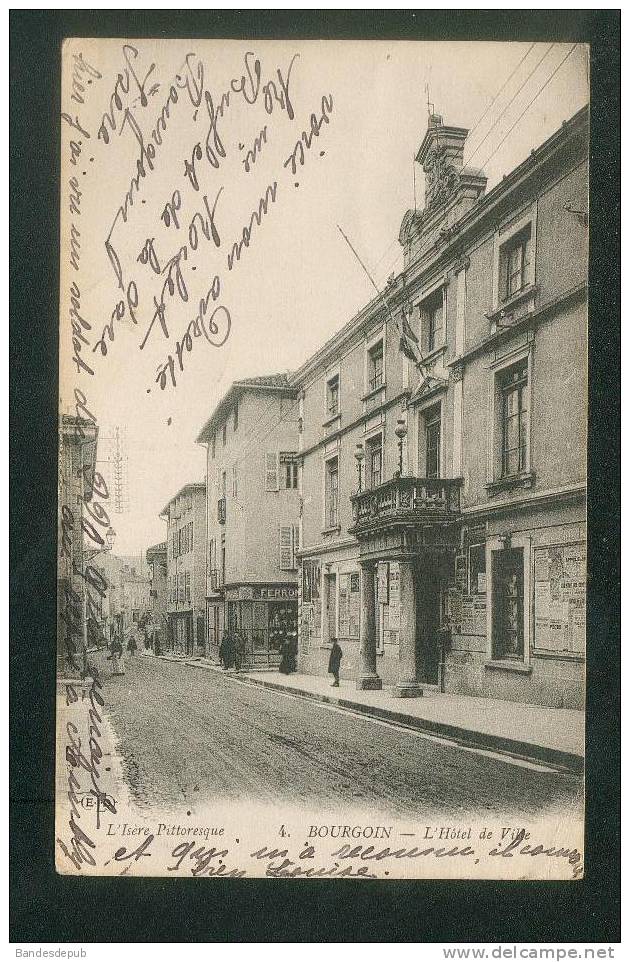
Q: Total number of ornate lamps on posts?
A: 2